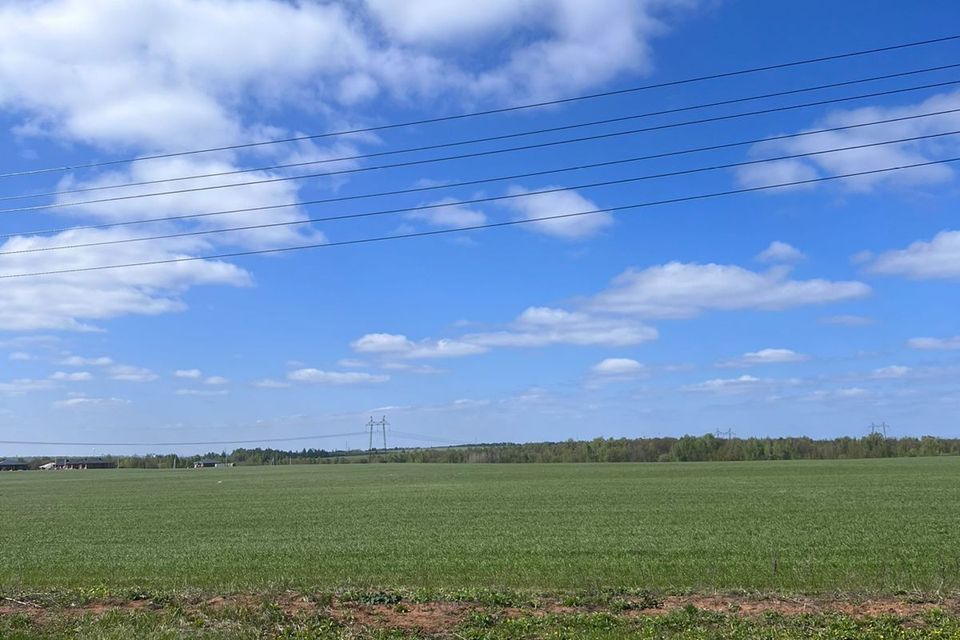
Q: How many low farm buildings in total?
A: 3